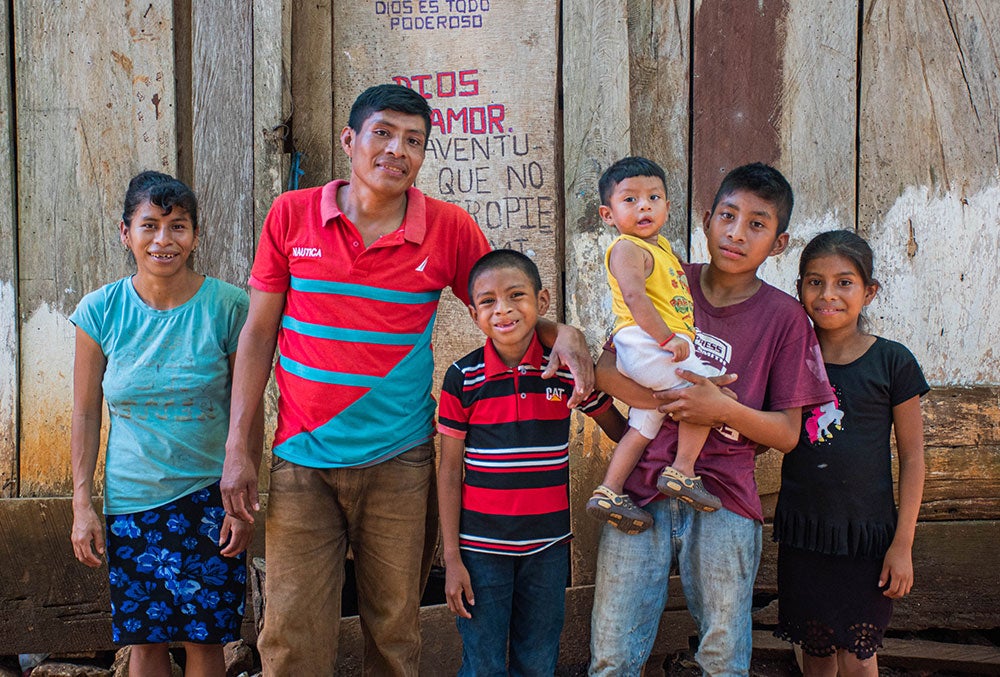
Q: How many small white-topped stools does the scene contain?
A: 0